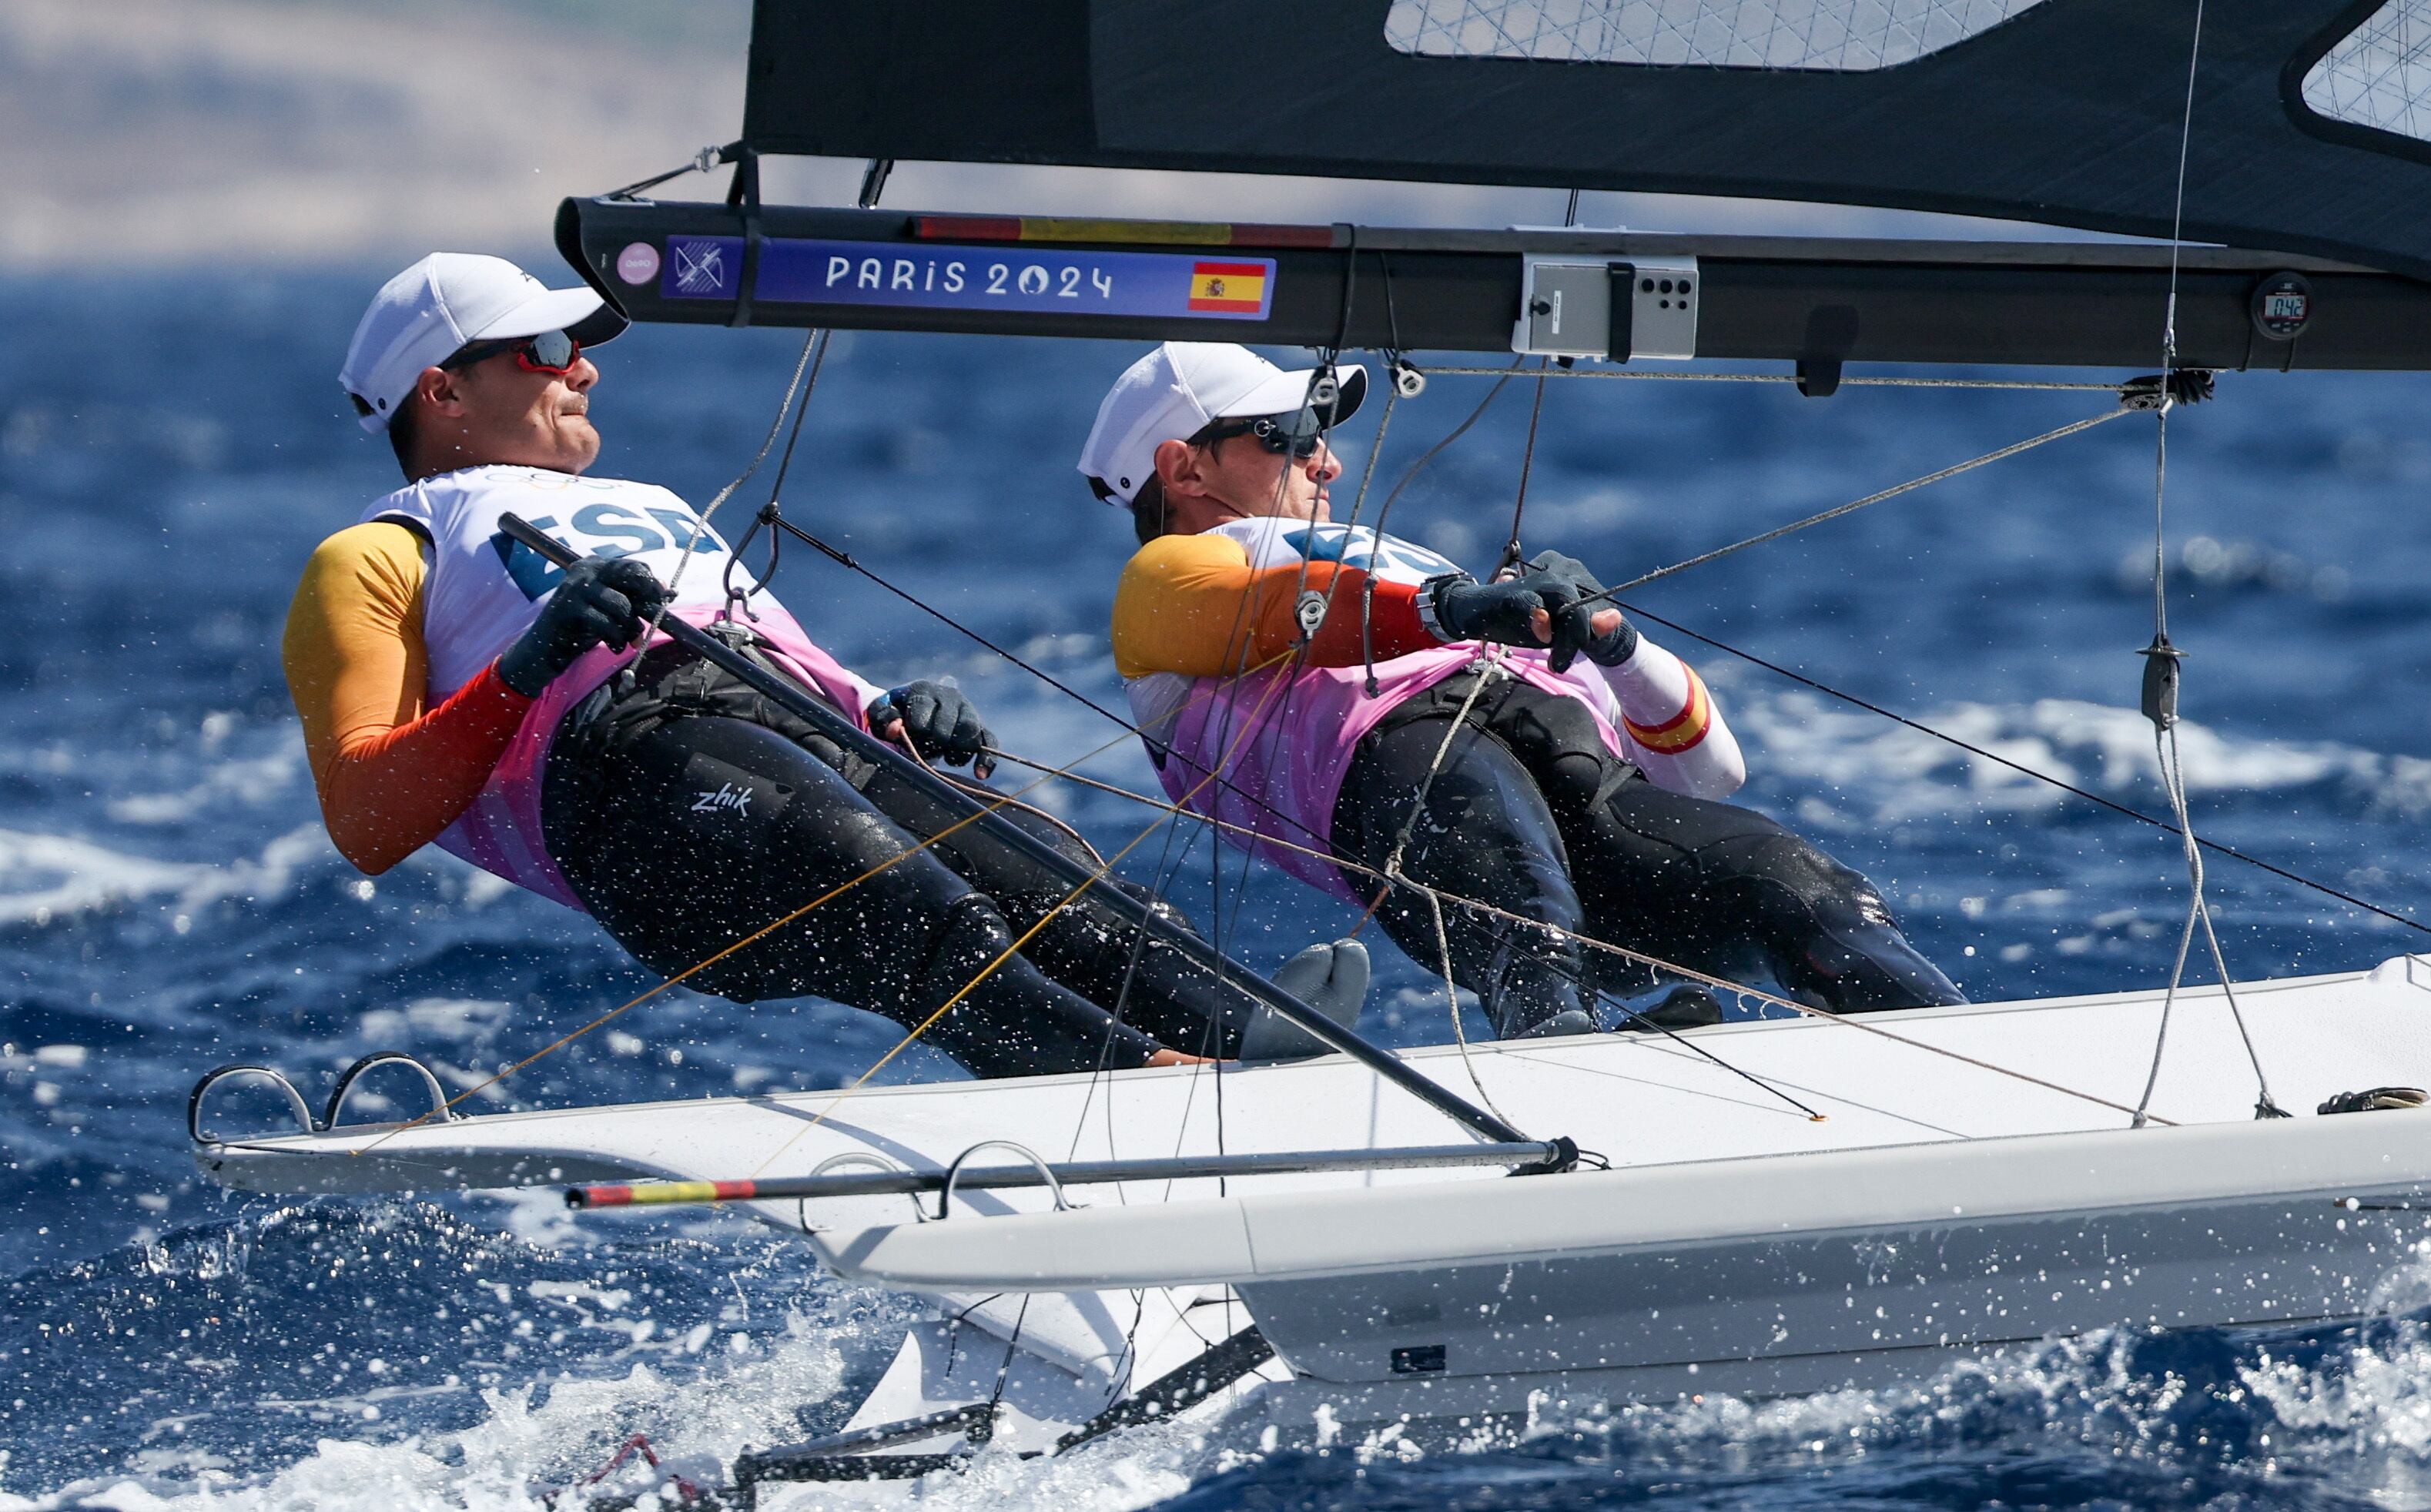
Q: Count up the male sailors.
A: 2